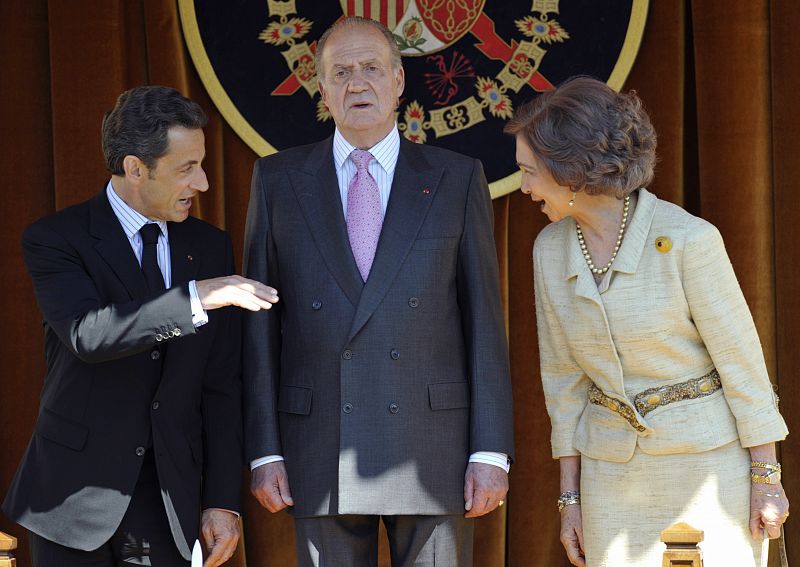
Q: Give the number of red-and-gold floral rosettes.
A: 5